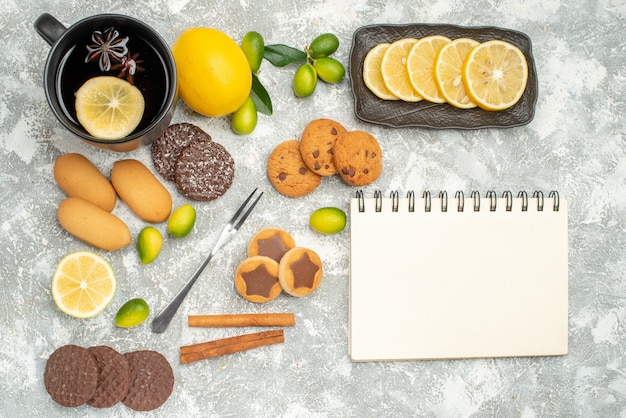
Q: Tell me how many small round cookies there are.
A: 11